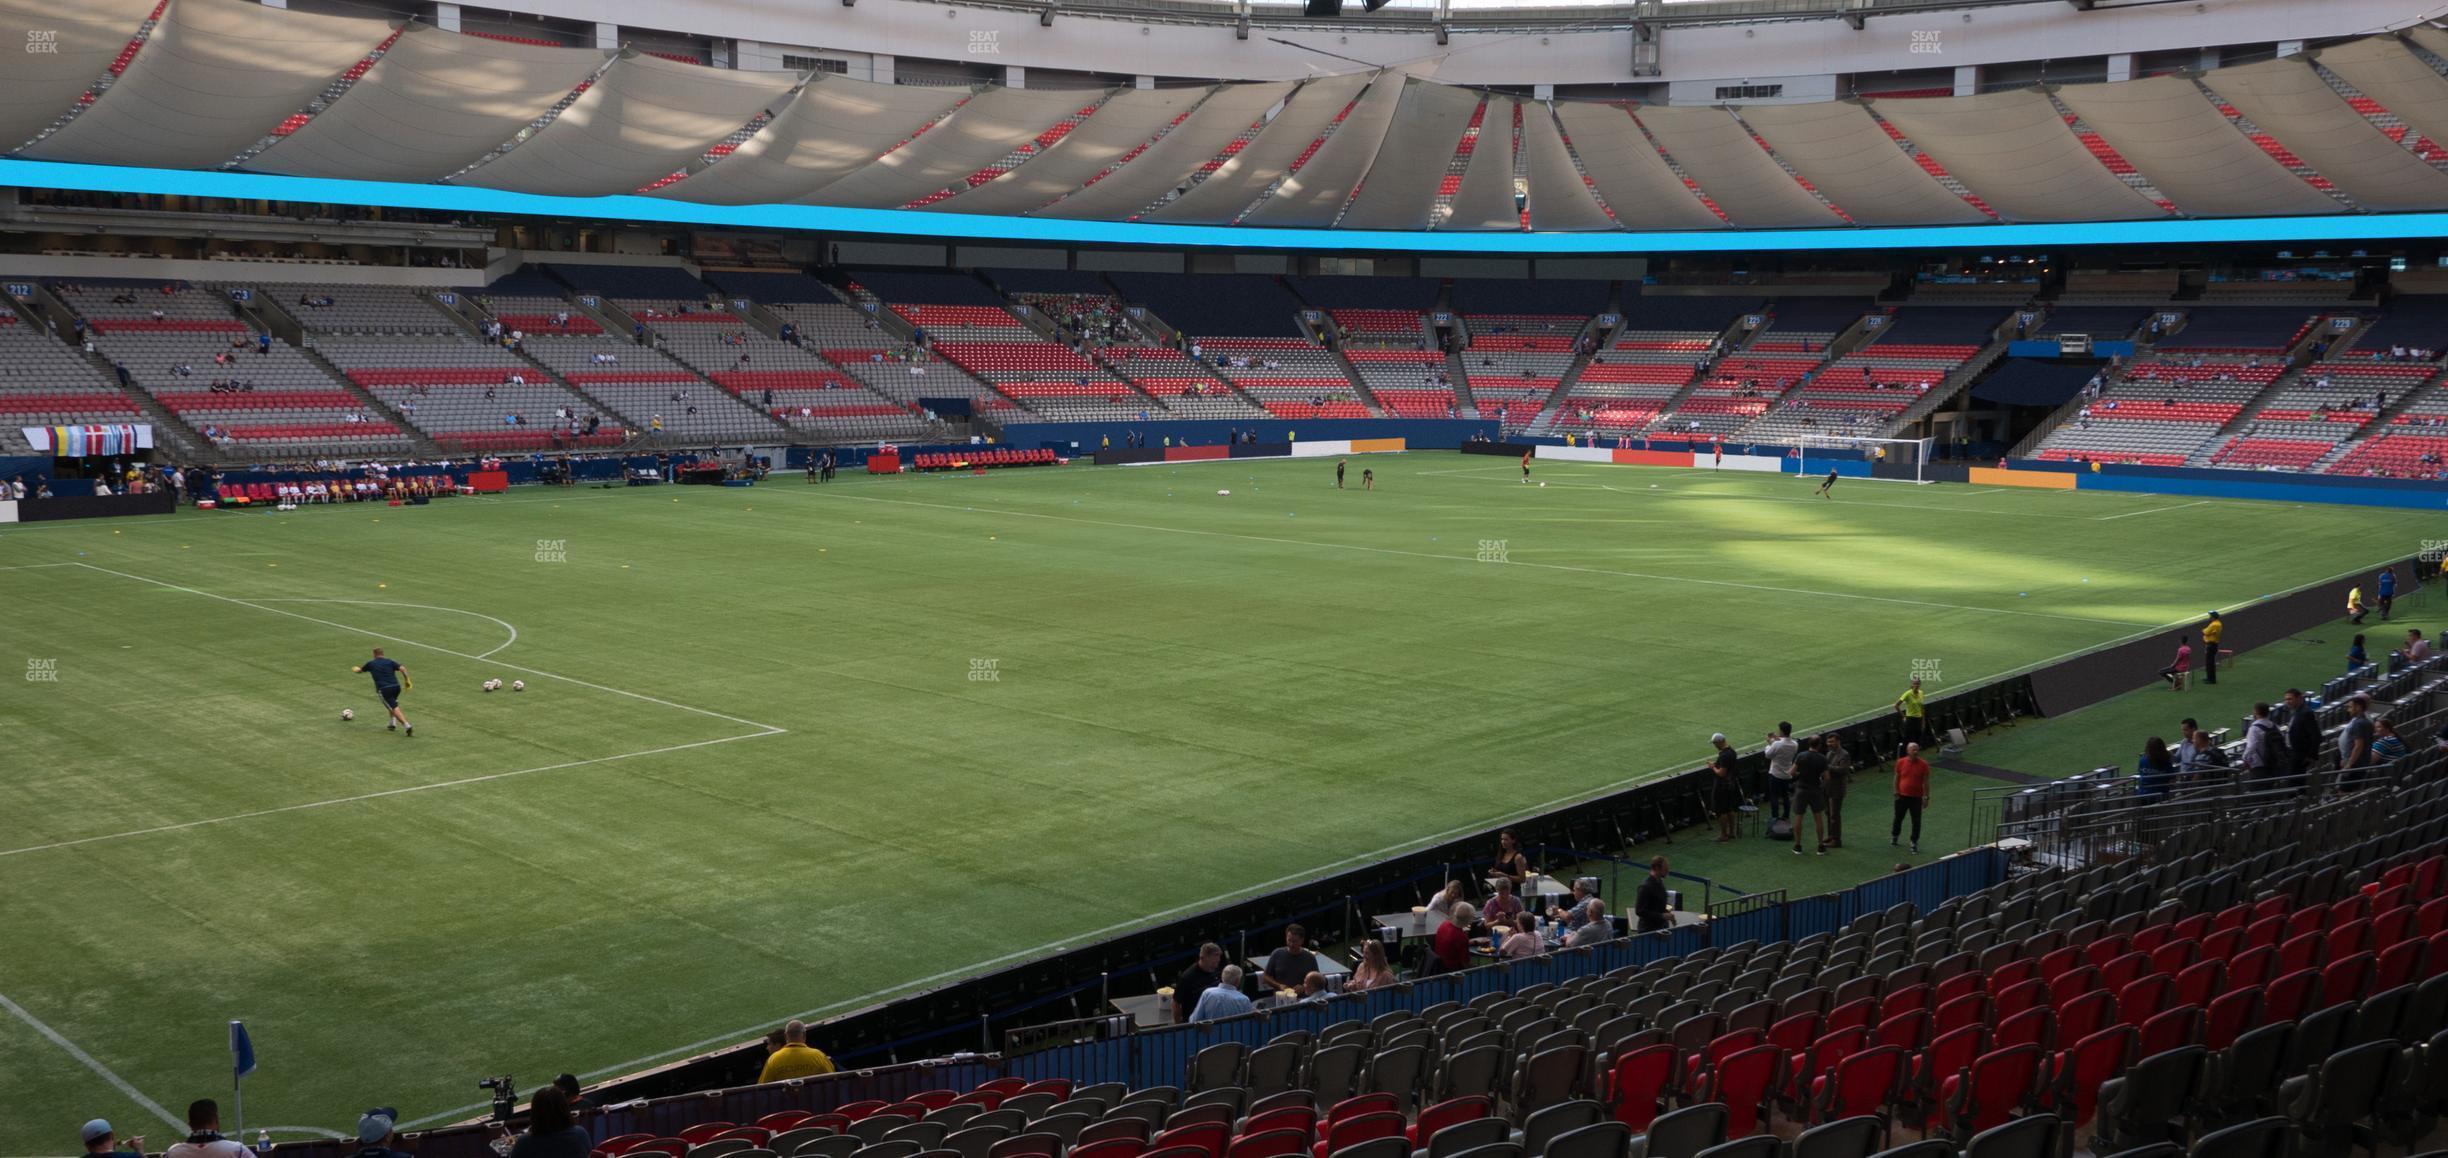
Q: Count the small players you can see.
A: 5